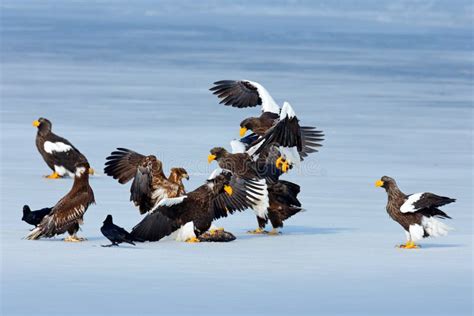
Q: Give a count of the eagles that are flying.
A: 1